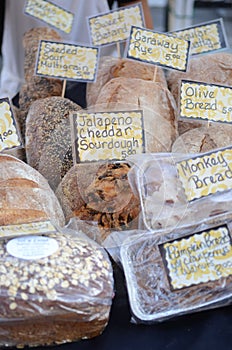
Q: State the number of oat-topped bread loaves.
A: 1